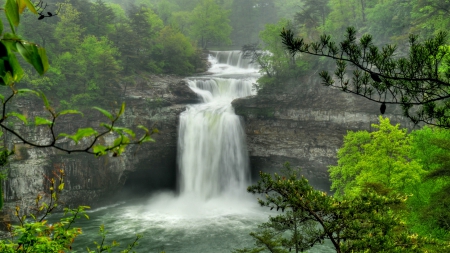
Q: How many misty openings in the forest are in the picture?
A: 1